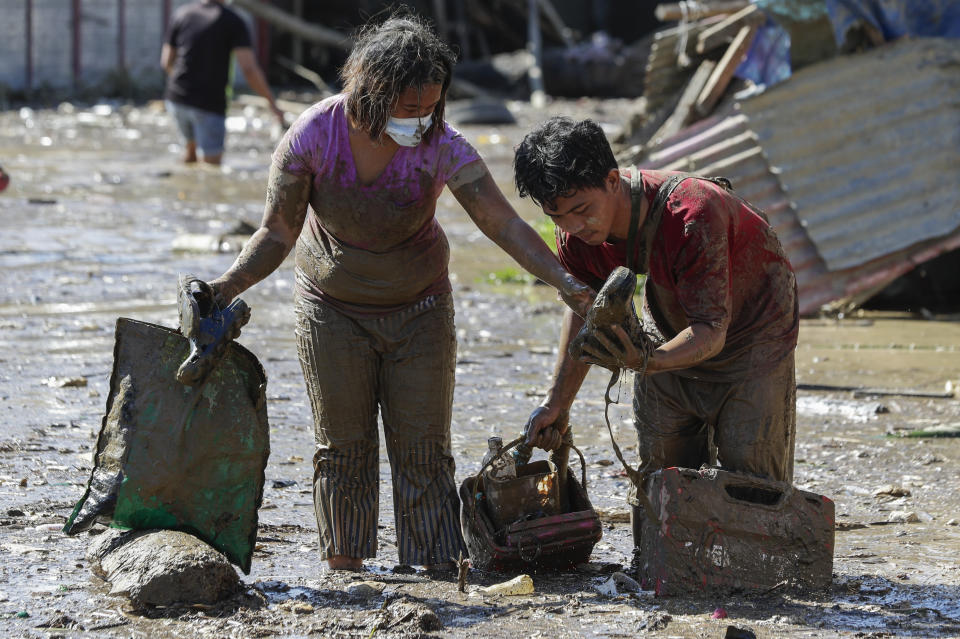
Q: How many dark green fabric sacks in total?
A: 1